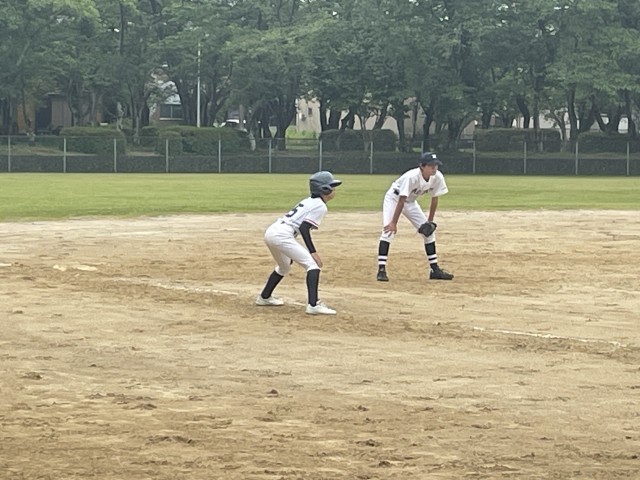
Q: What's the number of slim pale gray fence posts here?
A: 13